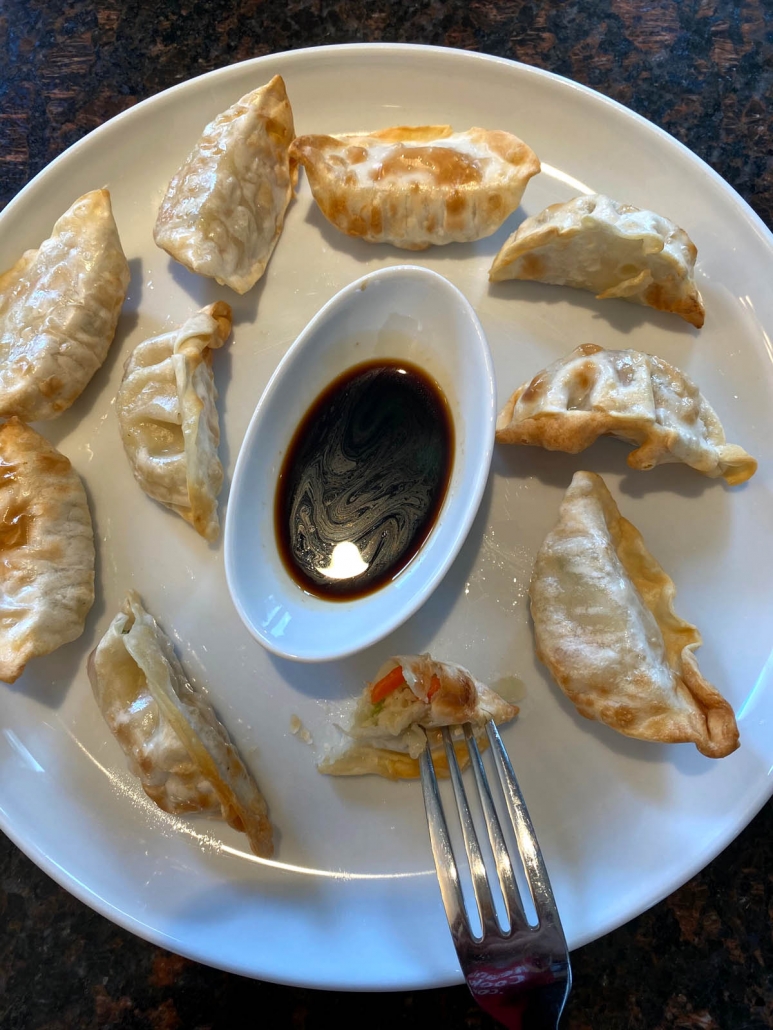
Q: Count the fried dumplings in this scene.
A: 10